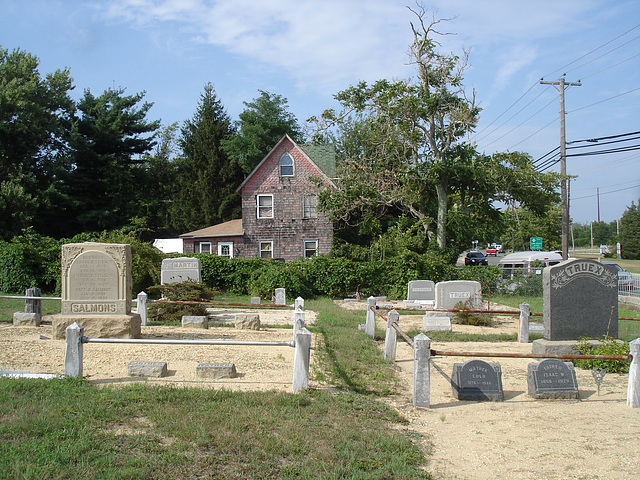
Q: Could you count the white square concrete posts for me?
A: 10